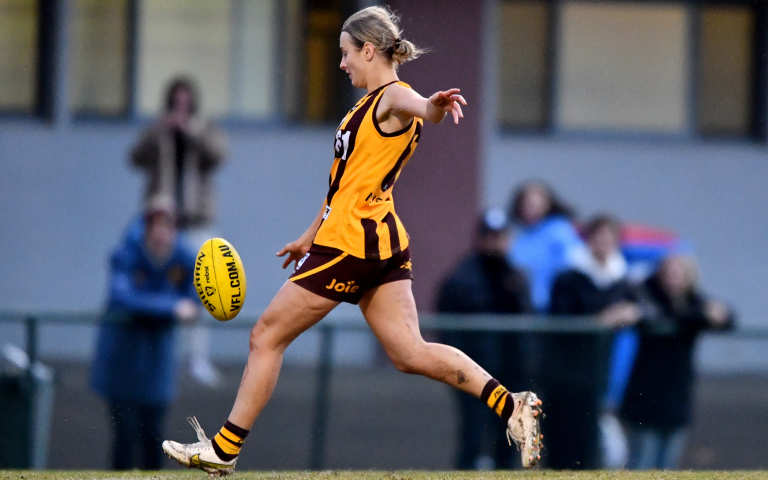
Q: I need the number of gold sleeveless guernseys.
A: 1